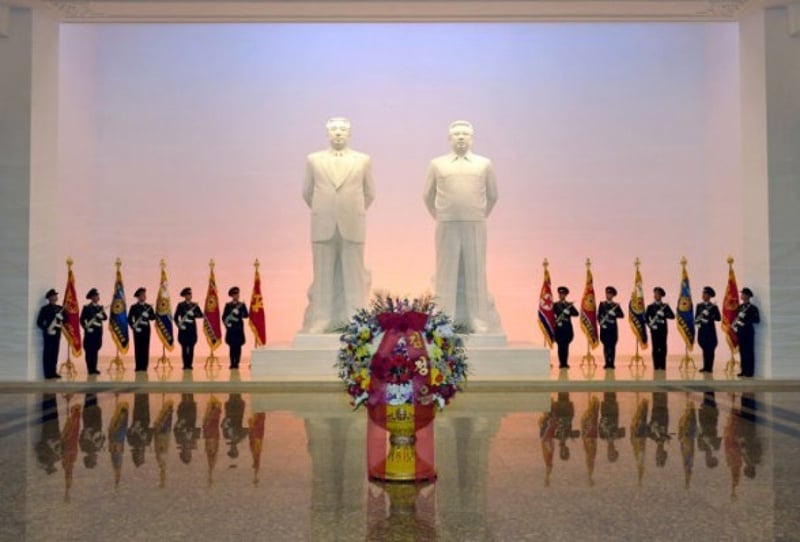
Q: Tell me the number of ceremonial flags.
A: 10